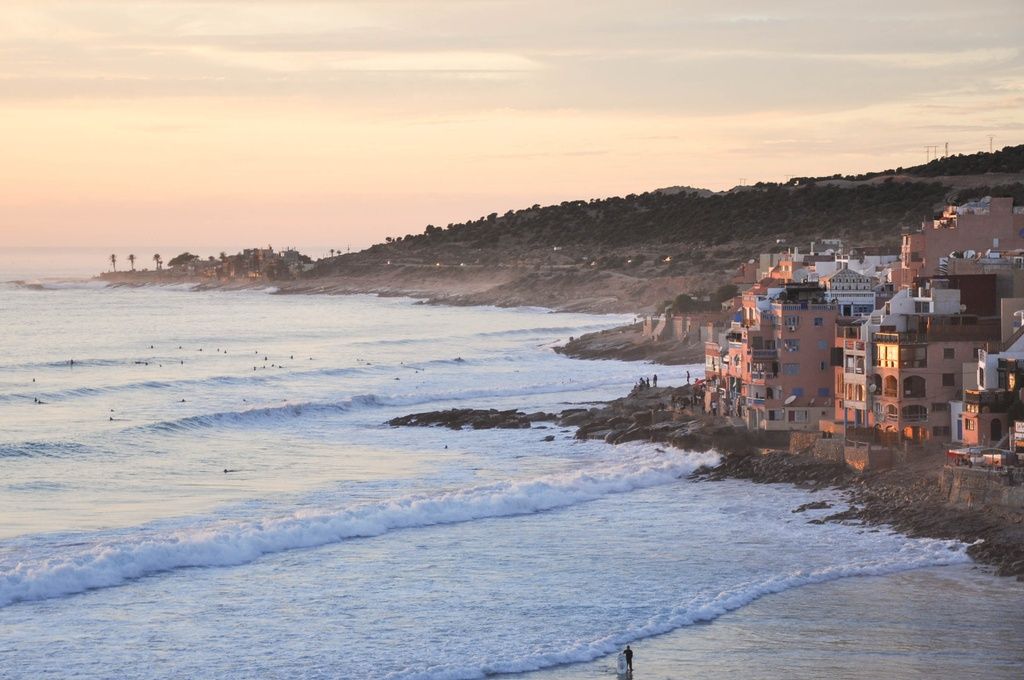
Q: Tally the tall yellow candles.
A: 0